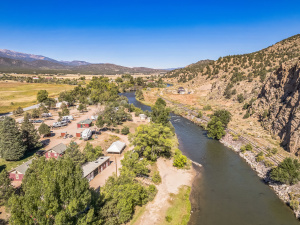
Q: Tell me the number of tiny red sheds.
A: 2